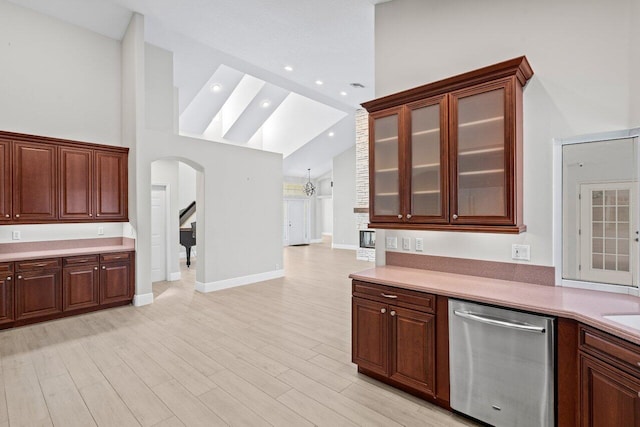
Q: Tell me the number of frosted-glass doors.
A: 3